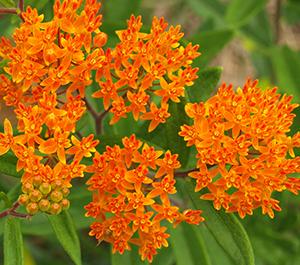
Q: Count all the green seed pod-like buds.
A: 12